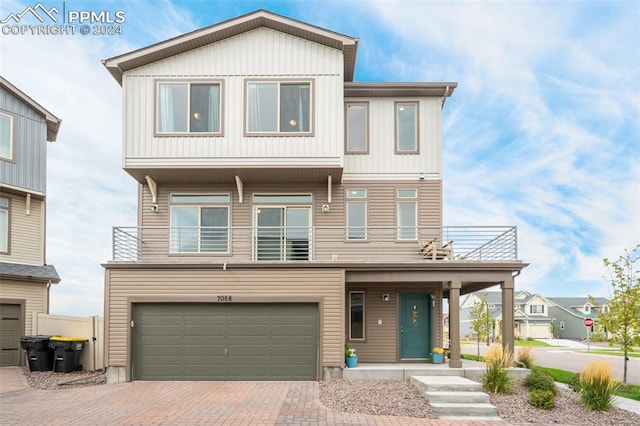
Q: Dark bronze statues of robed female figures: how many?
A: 0